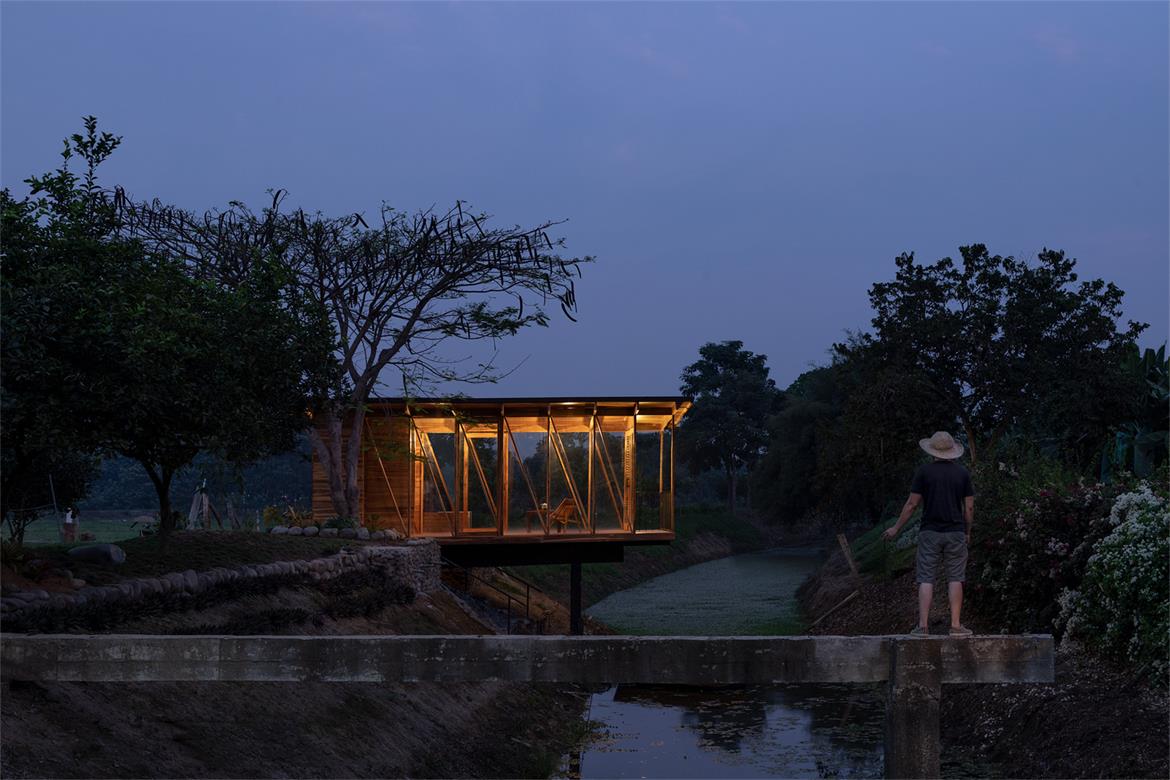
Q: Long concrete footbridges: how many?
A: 1